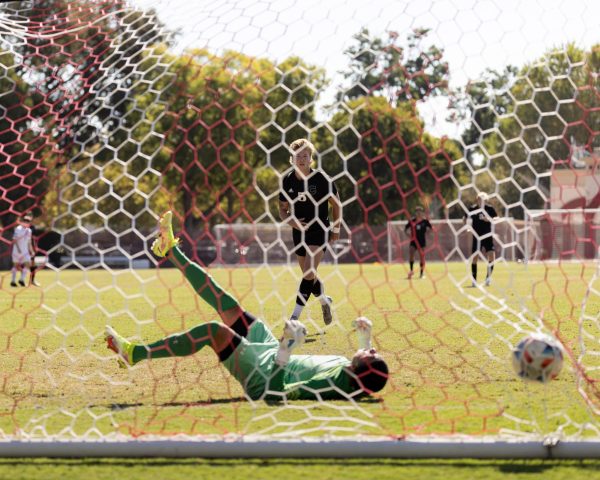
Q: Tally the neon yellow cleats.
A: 2